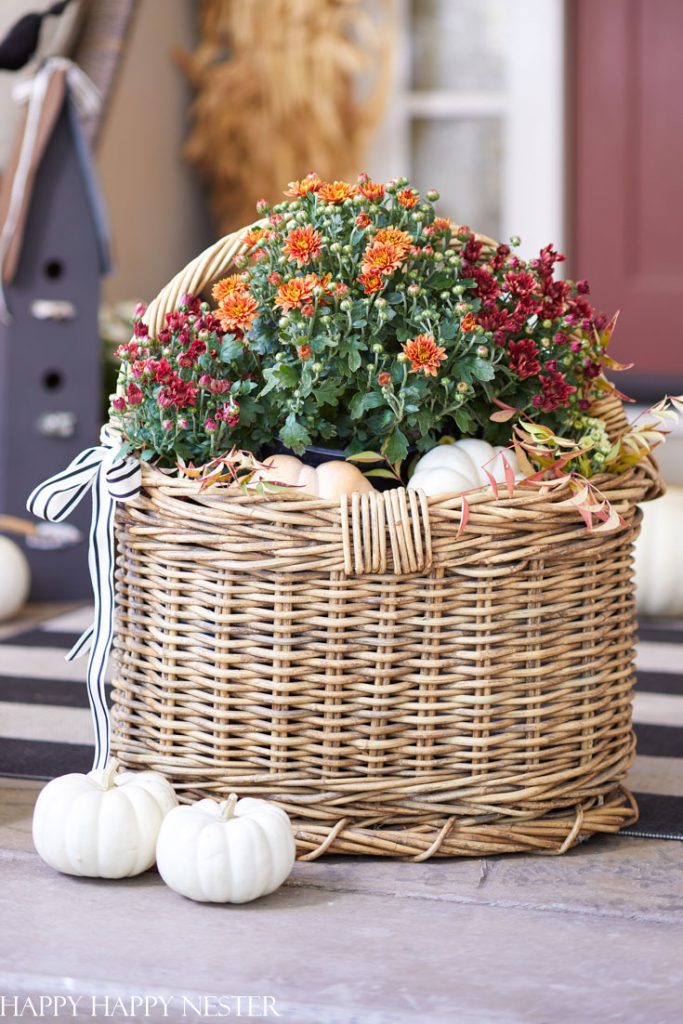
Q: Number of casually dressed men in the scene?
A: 0